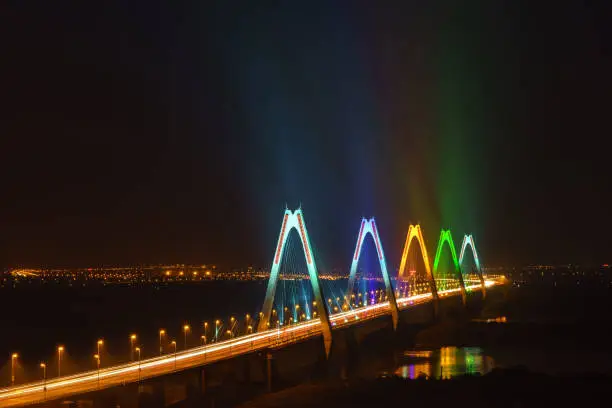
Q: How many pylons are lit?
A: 5